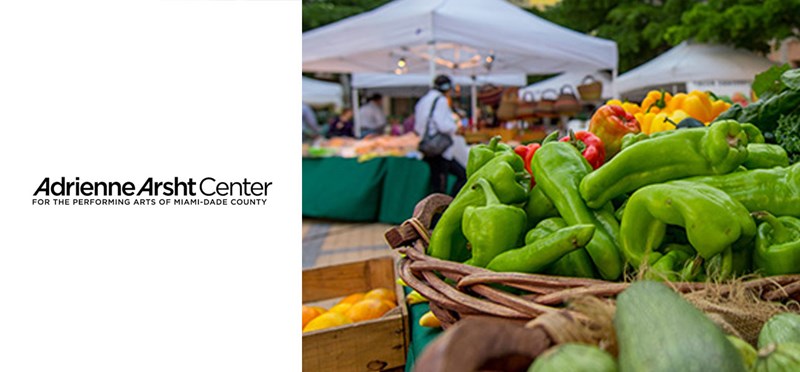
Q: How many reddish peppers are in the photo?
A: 3